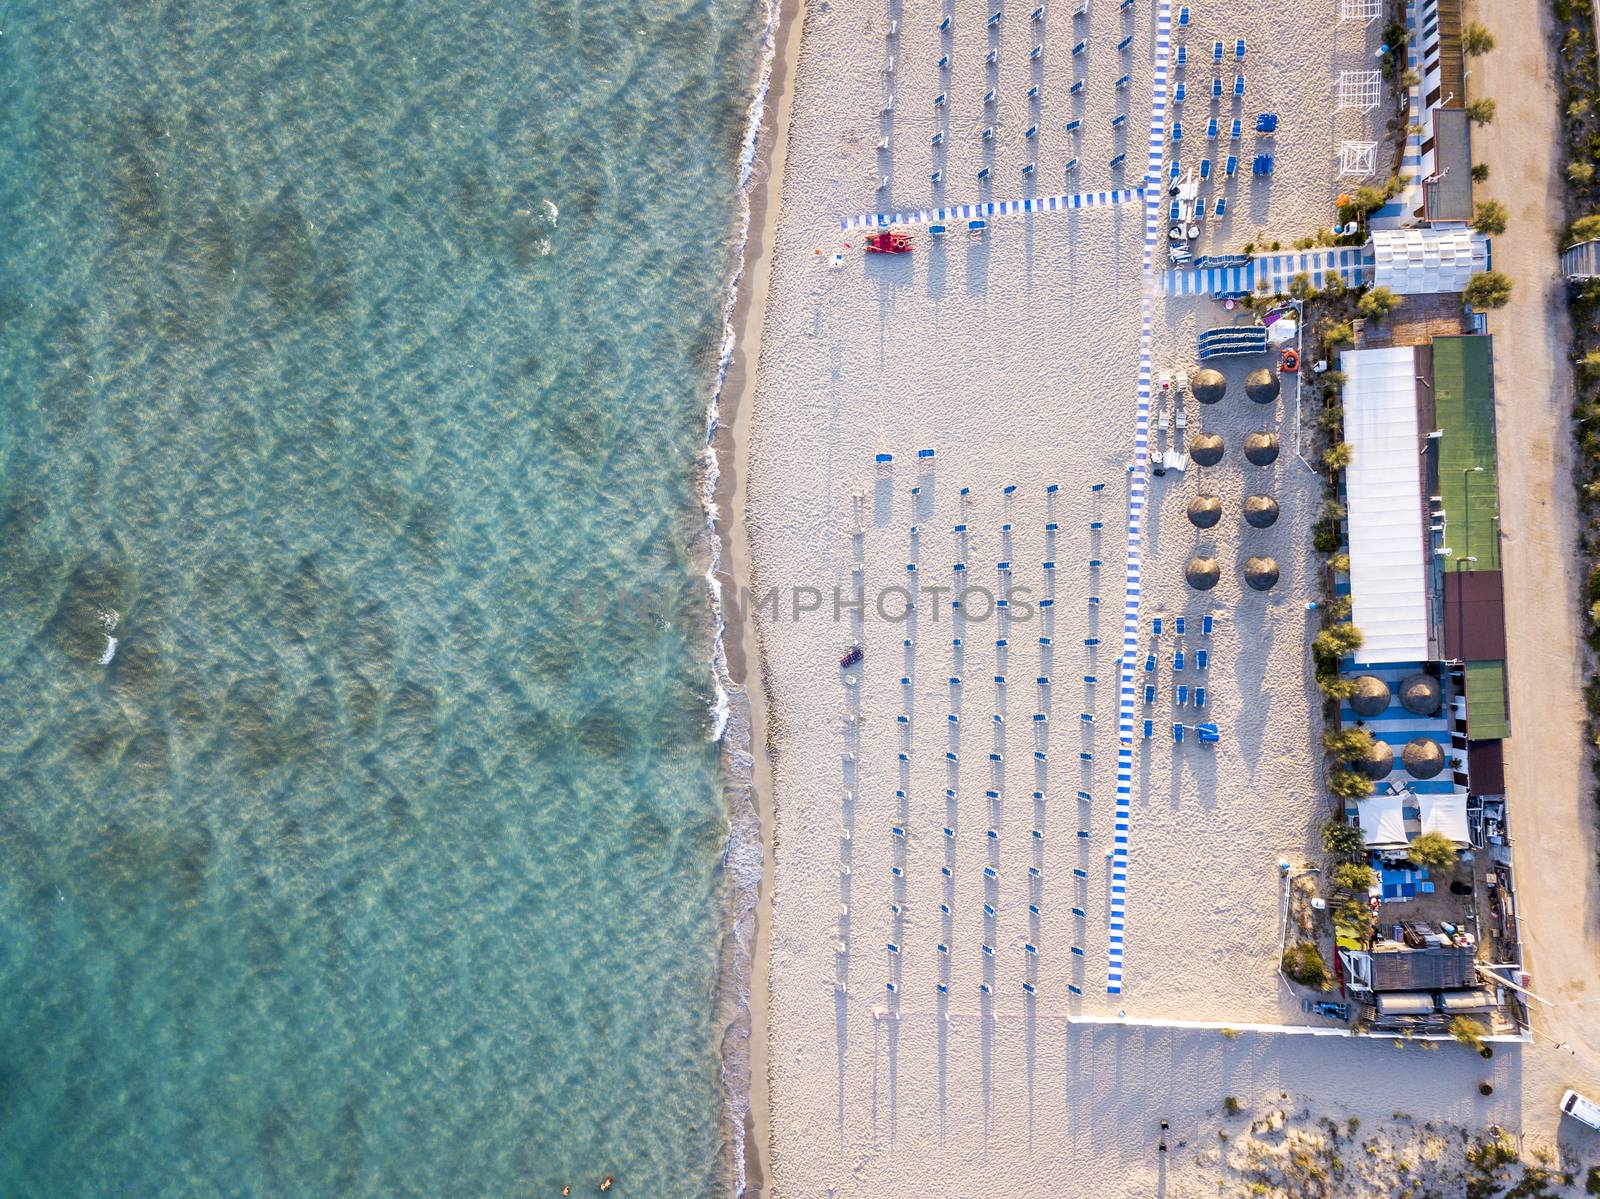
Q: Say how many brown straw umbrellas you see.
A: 12